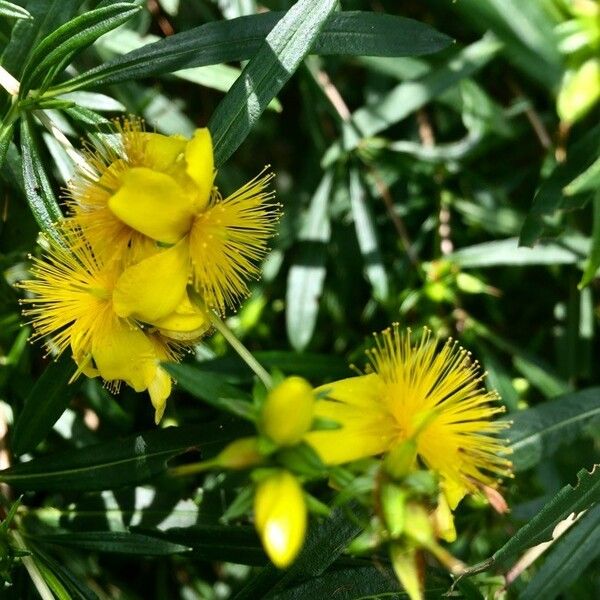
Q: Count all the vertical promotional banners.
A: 0